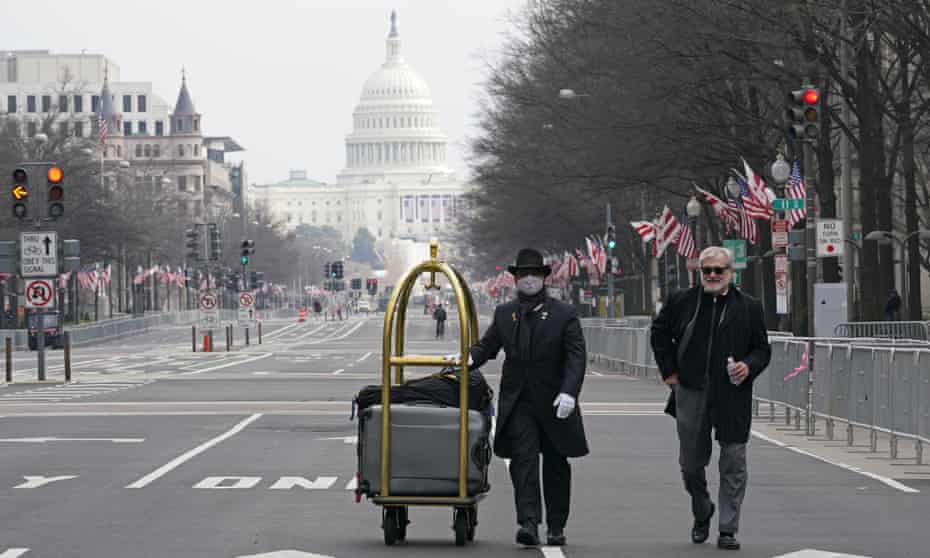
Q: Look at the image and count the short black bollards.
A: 6